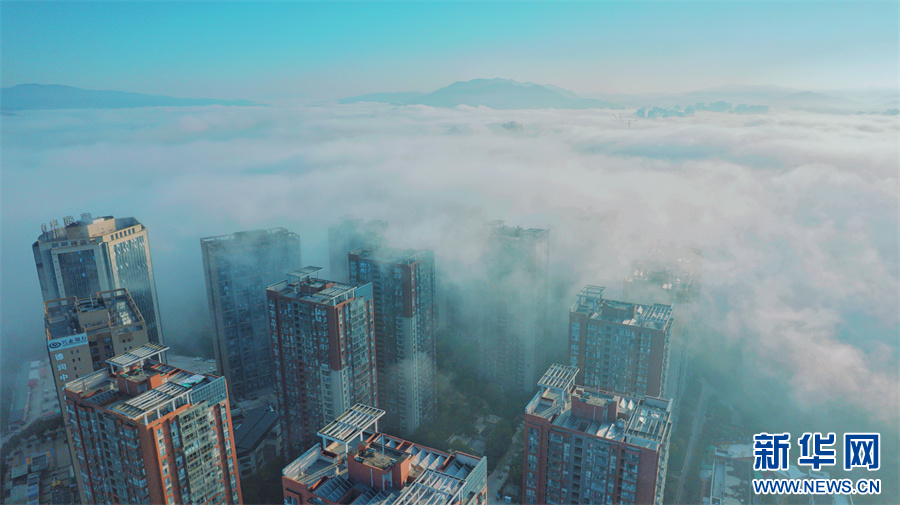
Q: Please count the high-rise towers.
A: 12